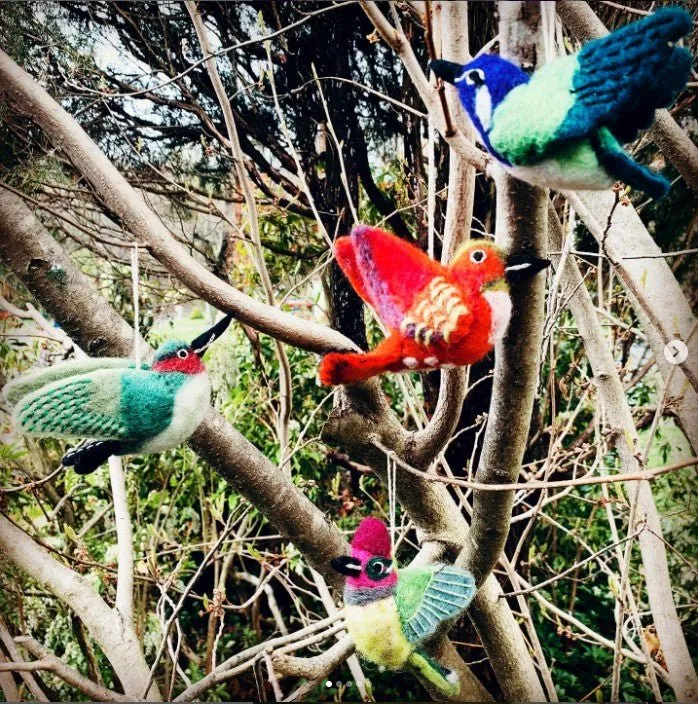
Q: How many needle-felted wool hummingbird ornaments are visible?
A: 4